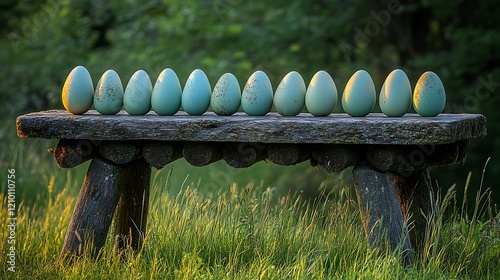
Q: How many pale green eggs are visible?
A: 12